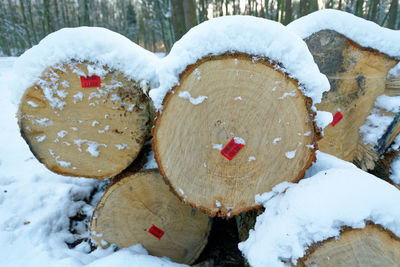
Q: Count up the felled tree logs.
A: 5